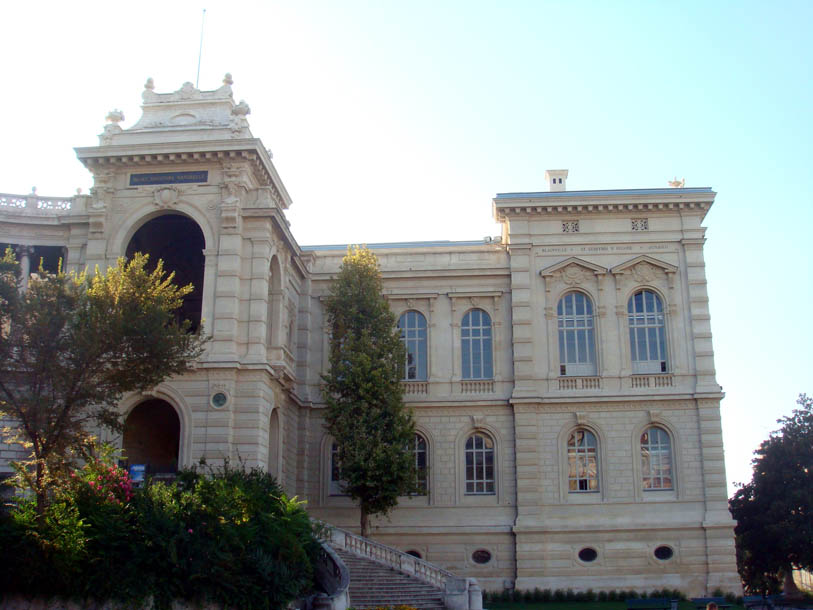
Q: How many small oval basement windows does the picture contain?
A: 4